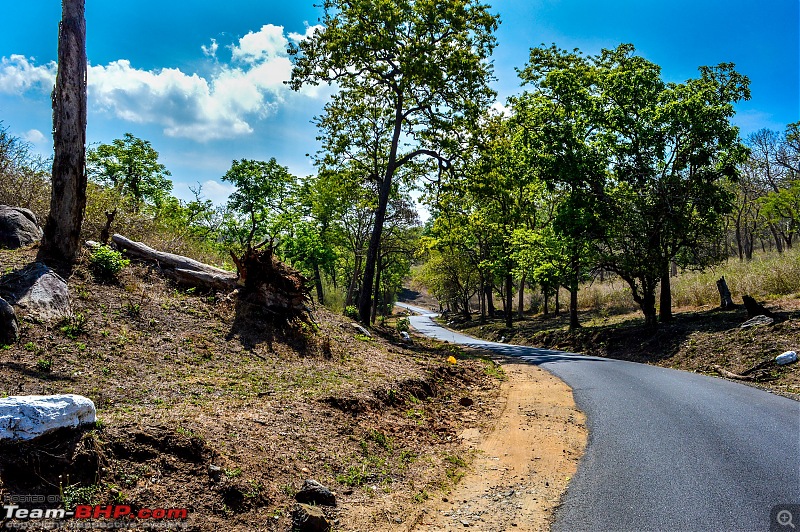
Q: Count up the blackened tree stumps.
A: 2